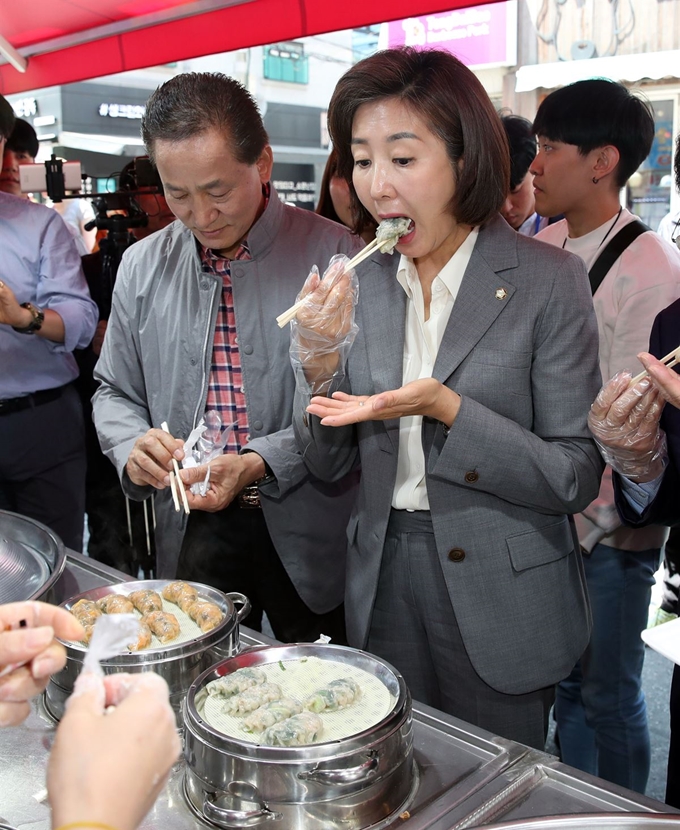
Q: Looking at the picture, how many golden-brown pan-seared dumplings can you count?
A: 8